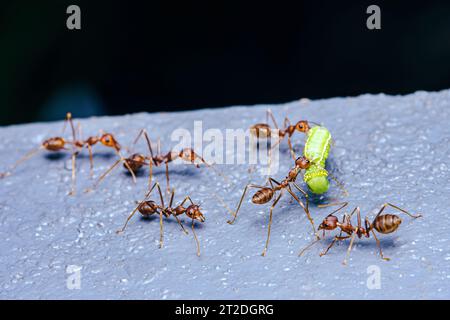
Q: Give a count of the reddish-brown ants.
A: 6